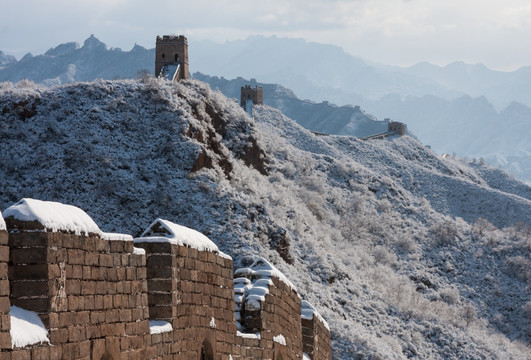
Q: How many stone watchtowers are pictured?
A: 3